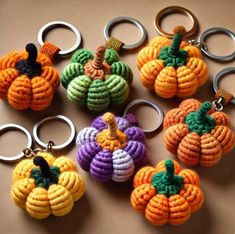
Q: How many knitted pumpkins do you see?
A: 7